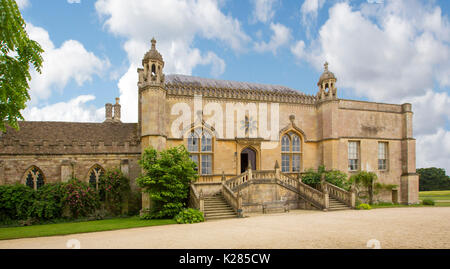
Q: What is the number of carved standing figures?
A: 0